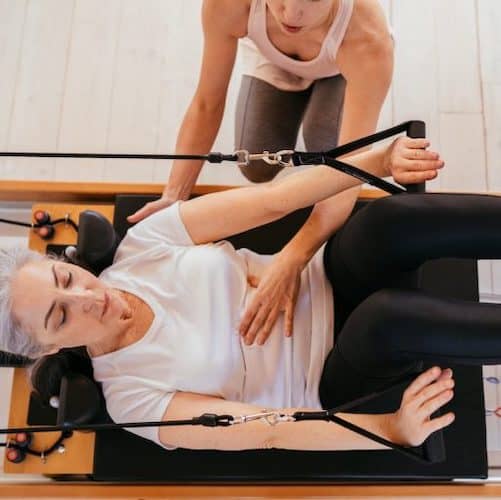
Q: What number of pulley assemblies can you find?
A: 2